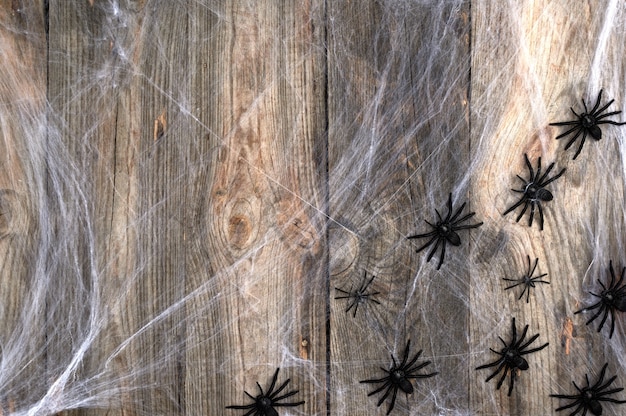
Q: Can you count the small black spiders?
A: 2